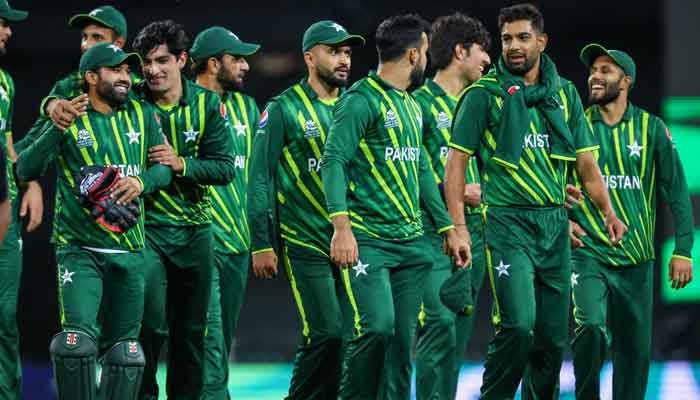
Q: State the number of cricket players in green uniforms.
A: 10